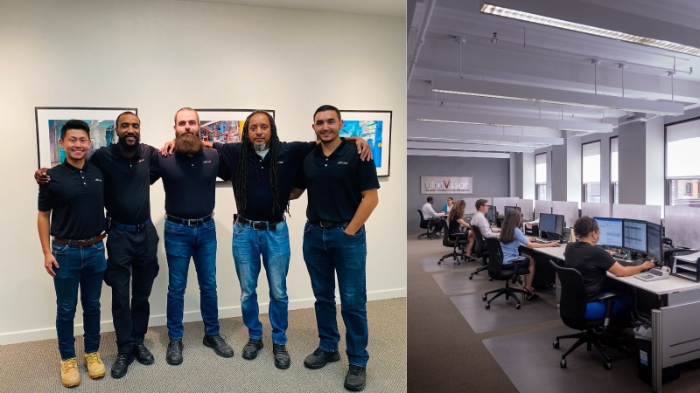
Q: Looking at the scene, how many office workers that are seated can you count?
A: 6